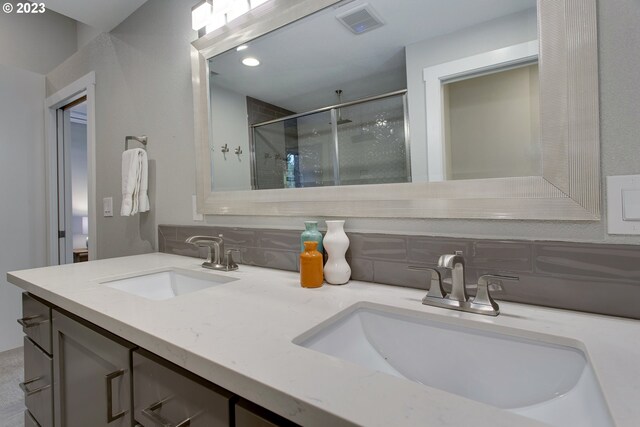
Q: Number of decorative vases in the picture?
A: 3